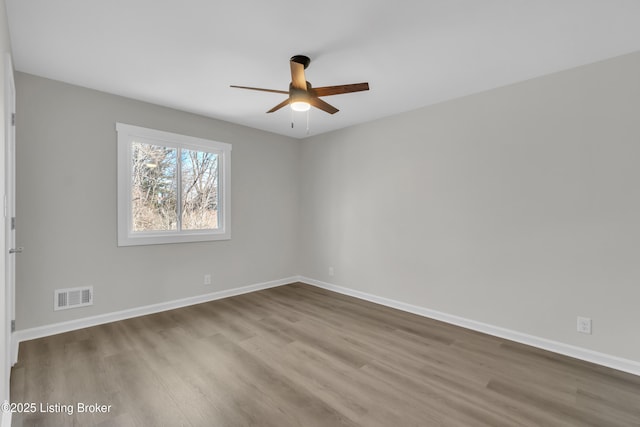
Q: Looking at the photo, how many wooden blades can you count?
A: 5